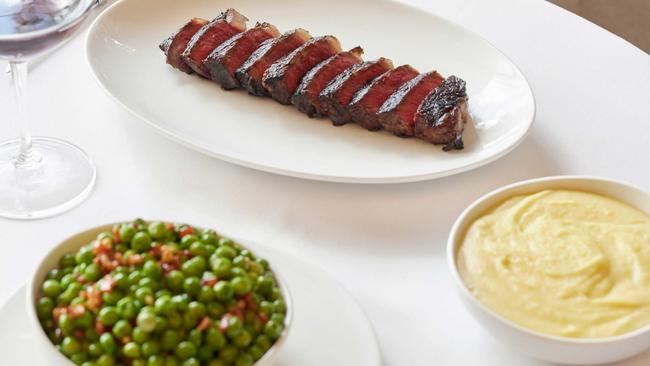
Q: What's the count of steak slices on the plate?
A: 10